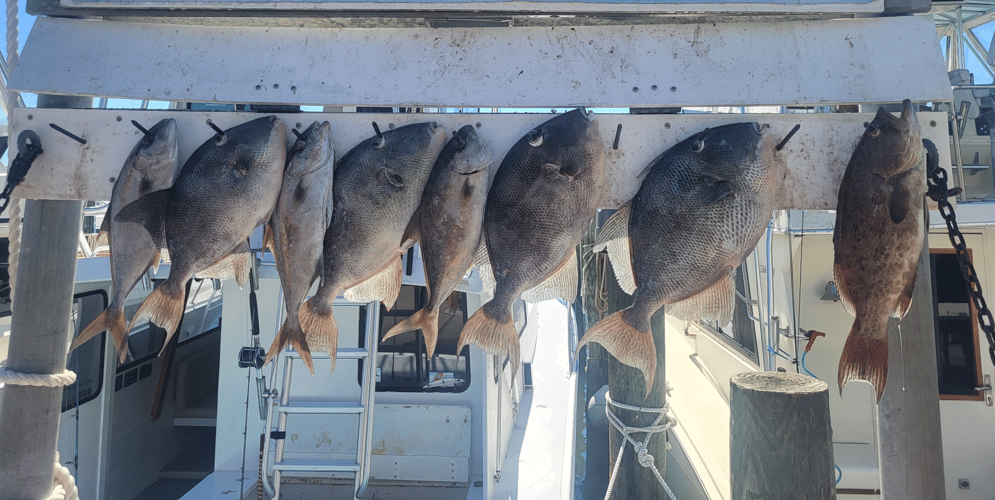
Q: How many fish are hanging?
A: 8